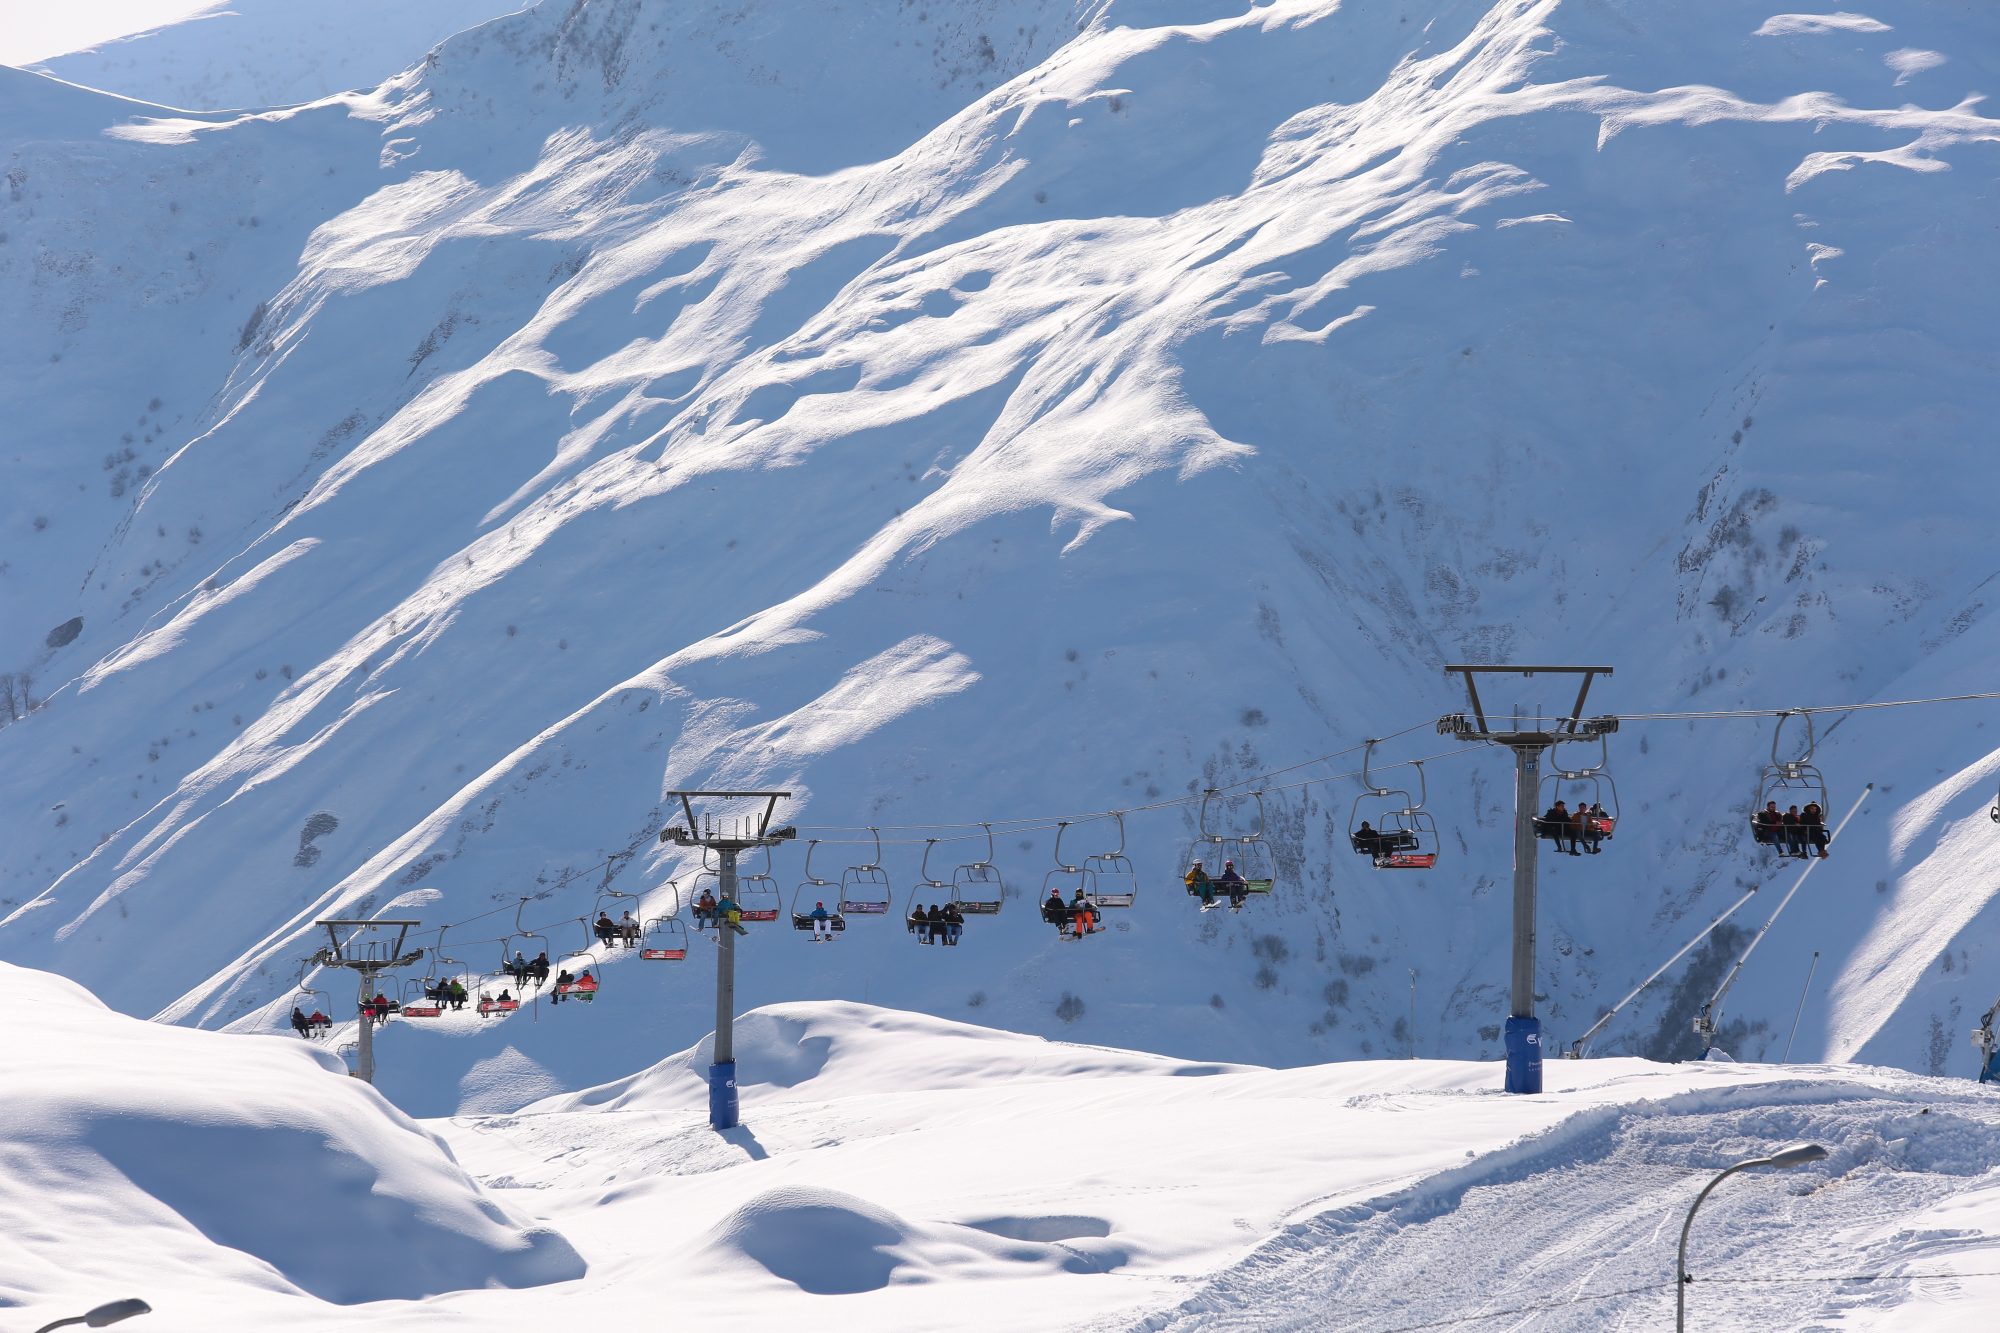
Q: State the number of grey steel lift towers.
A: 3